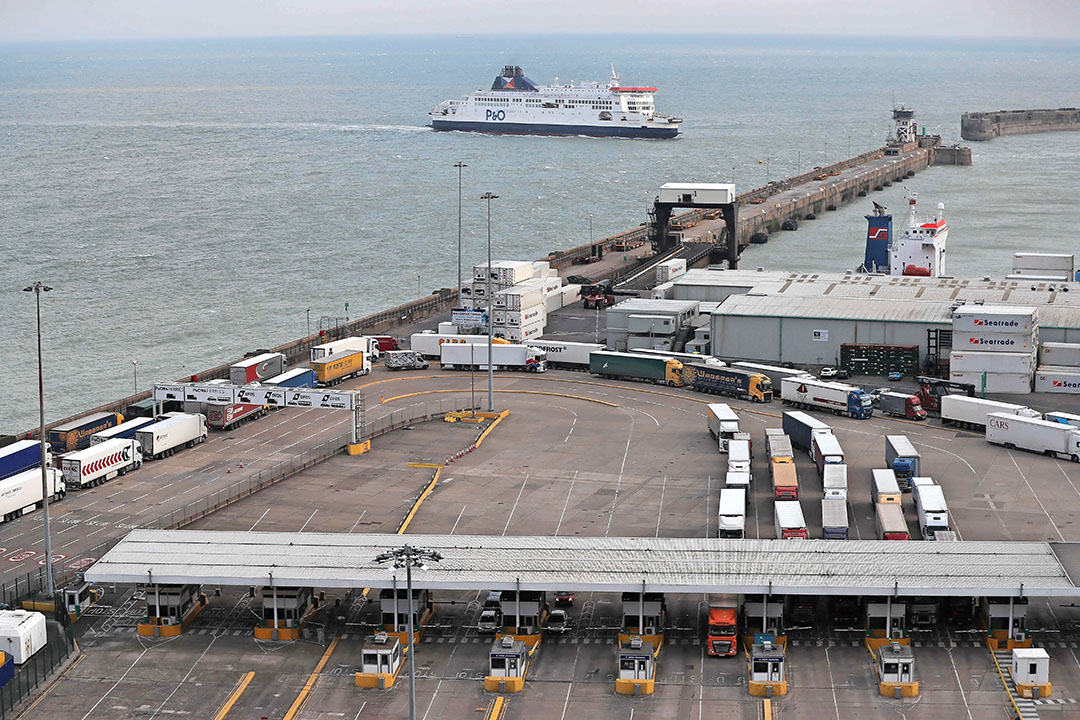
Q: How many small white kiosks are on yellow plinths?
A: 6